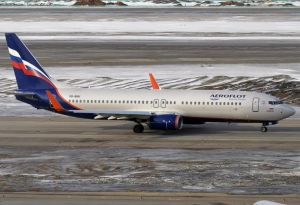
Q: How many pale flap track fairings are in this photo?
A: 3